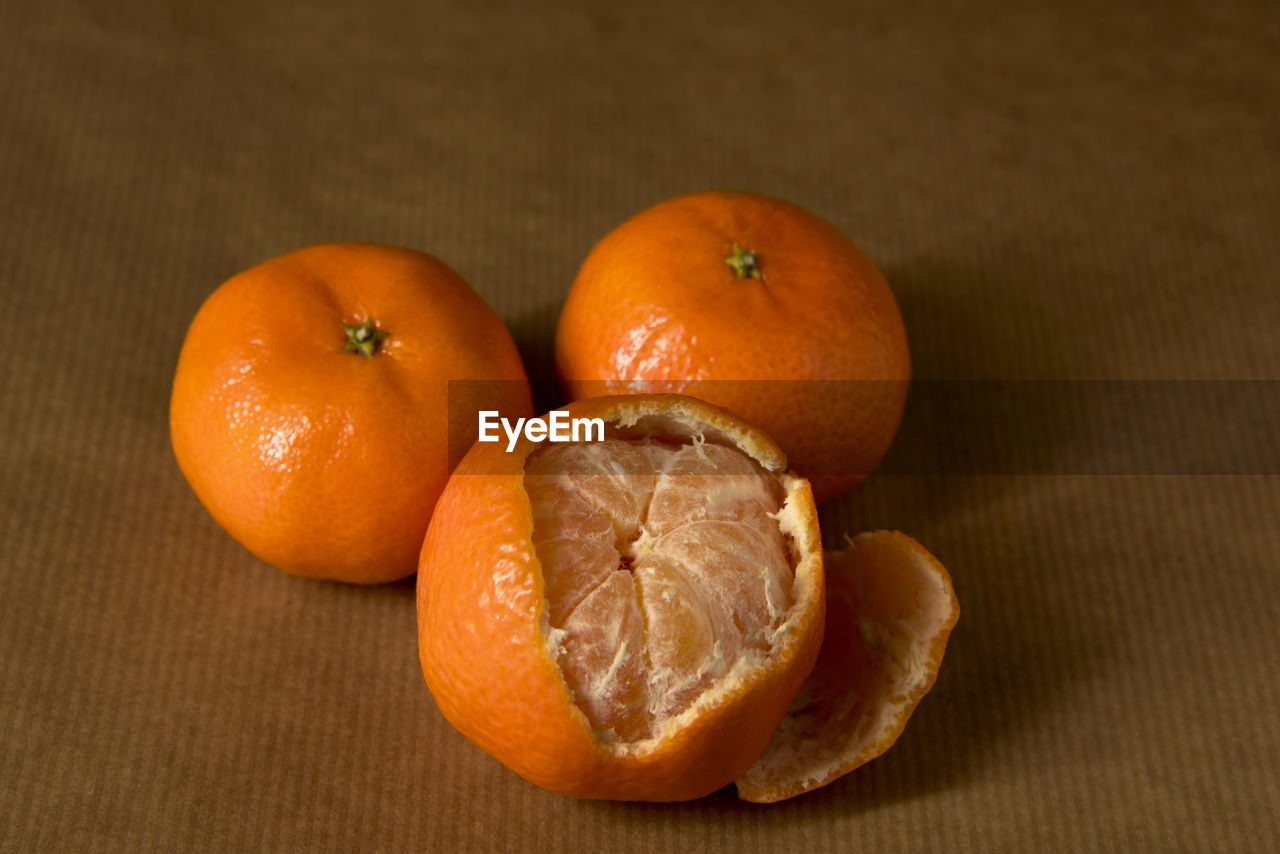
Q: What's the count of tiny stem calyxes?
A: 2